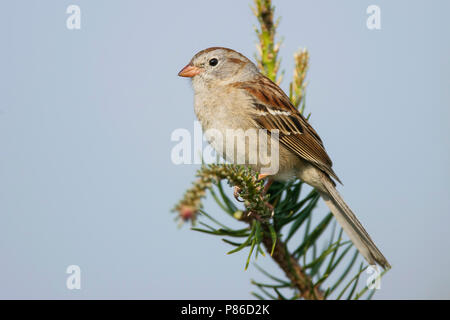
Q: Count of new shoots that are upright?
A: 2